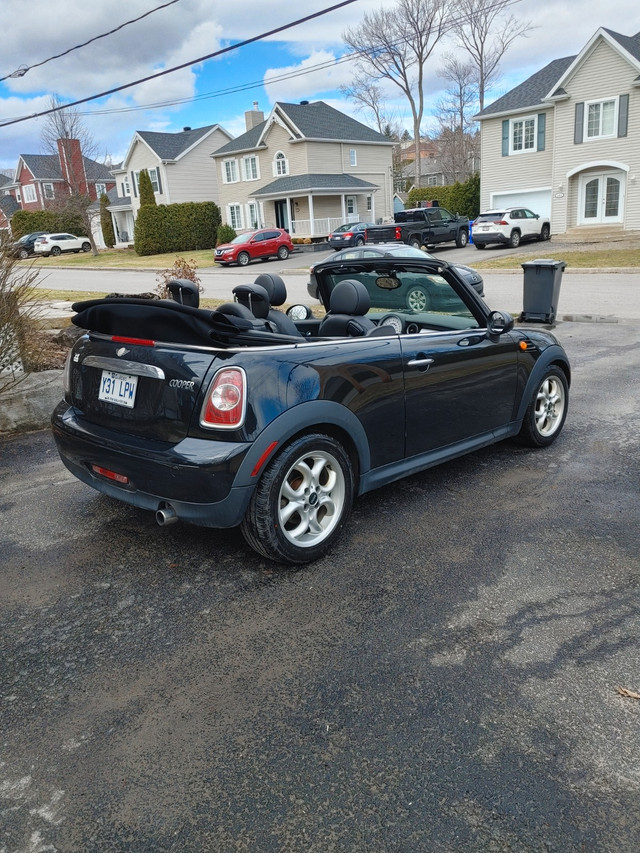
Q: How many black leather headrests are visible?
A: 4